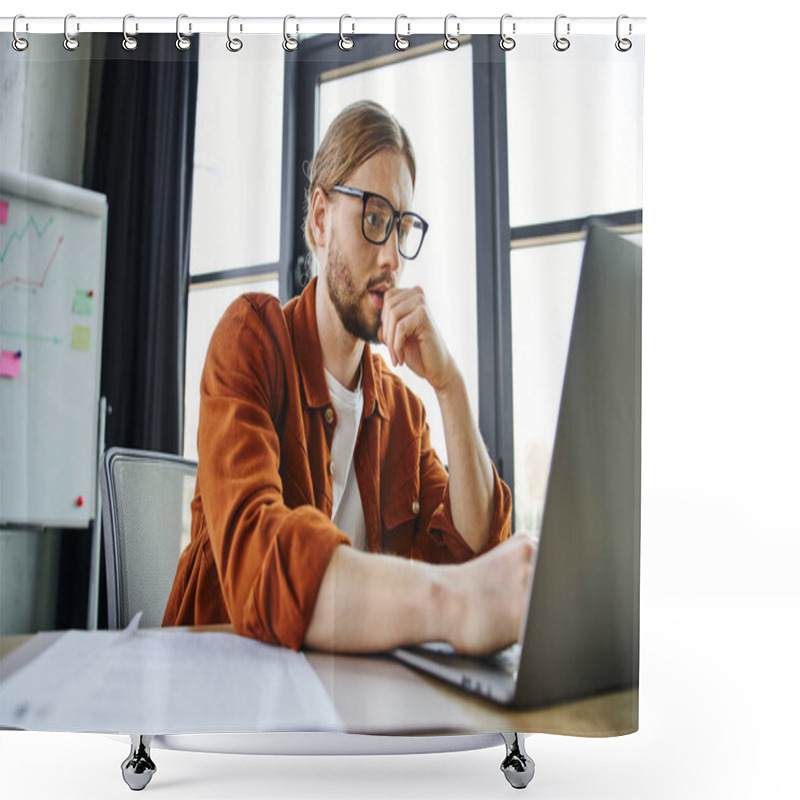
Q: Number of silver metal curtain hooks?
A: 12